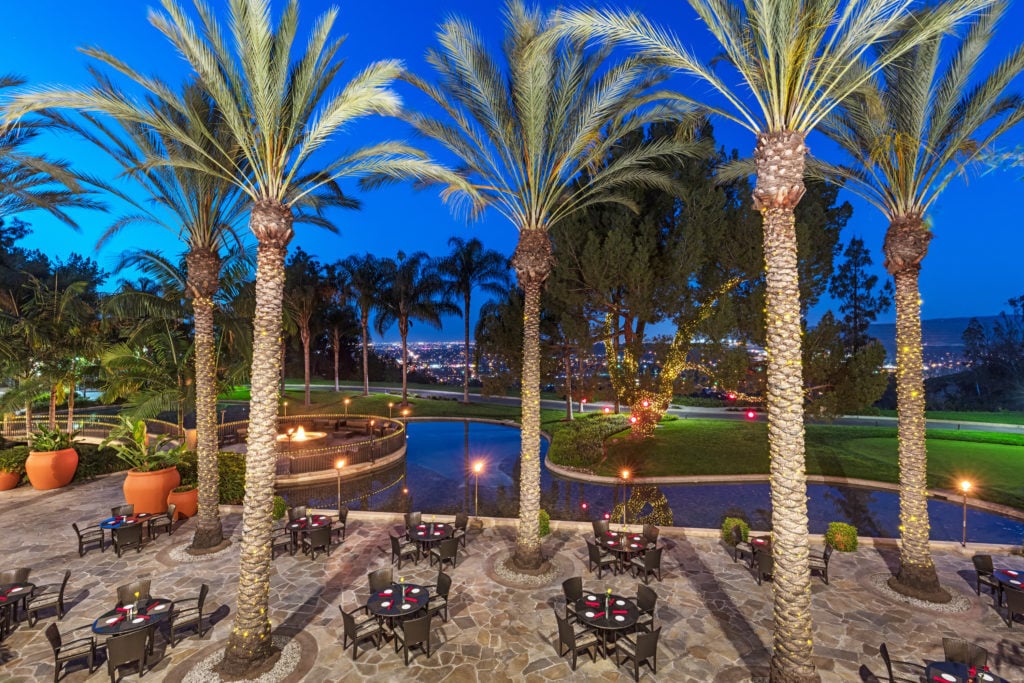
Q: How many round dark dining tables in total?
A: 11